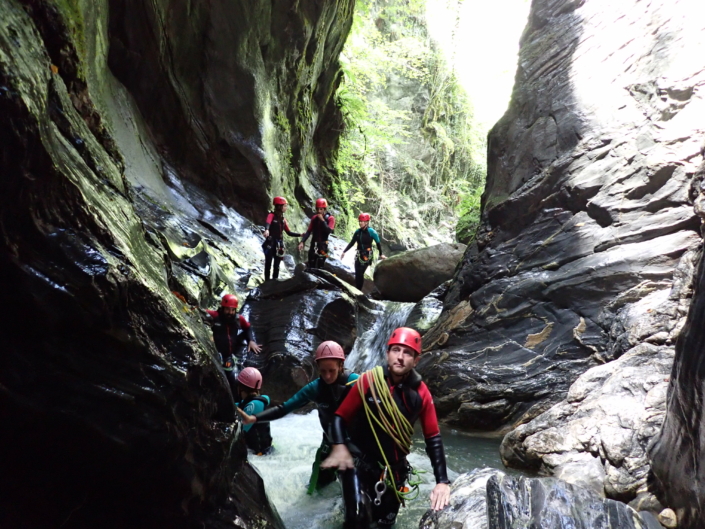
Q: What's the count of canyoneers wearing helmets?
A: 7